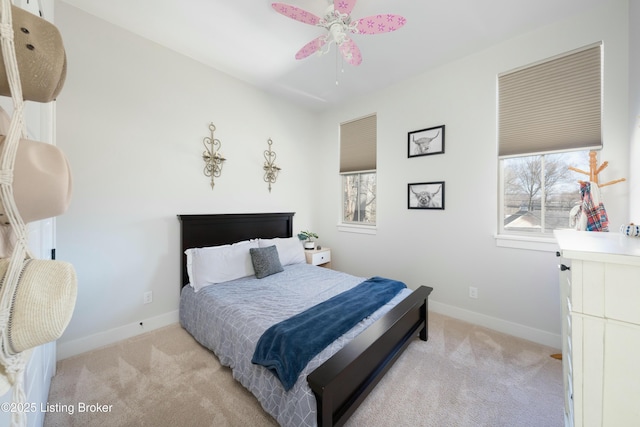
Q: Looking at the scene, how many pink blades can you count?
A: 5